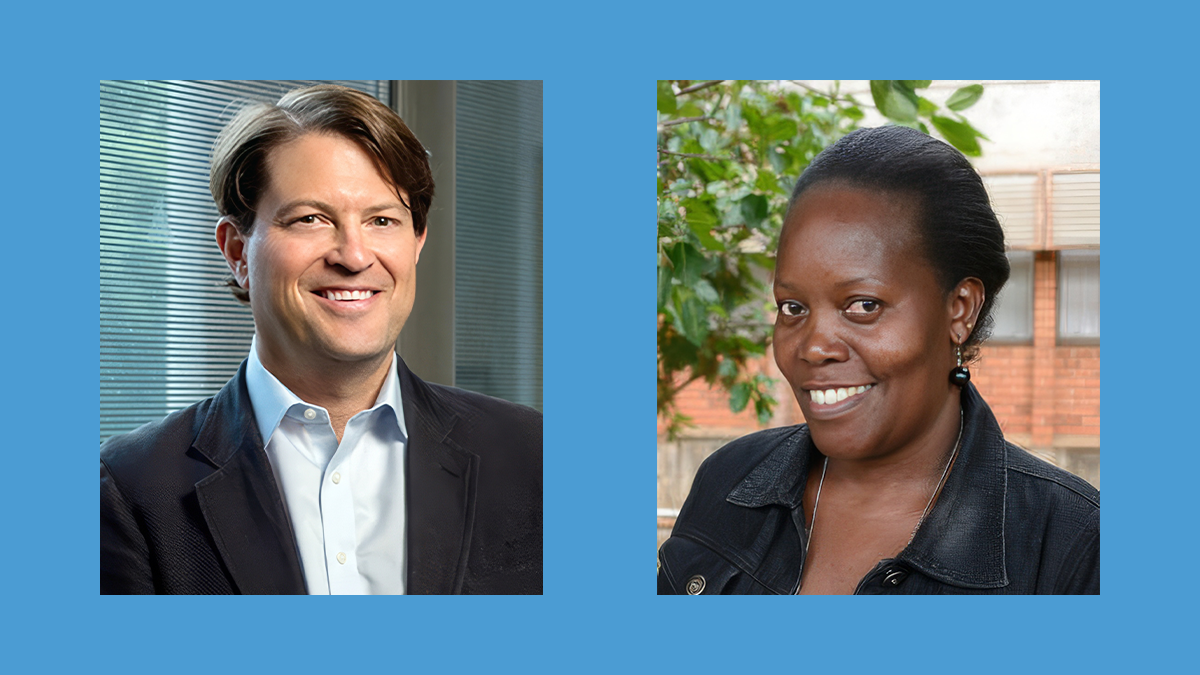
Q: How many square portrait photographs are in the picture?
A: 2